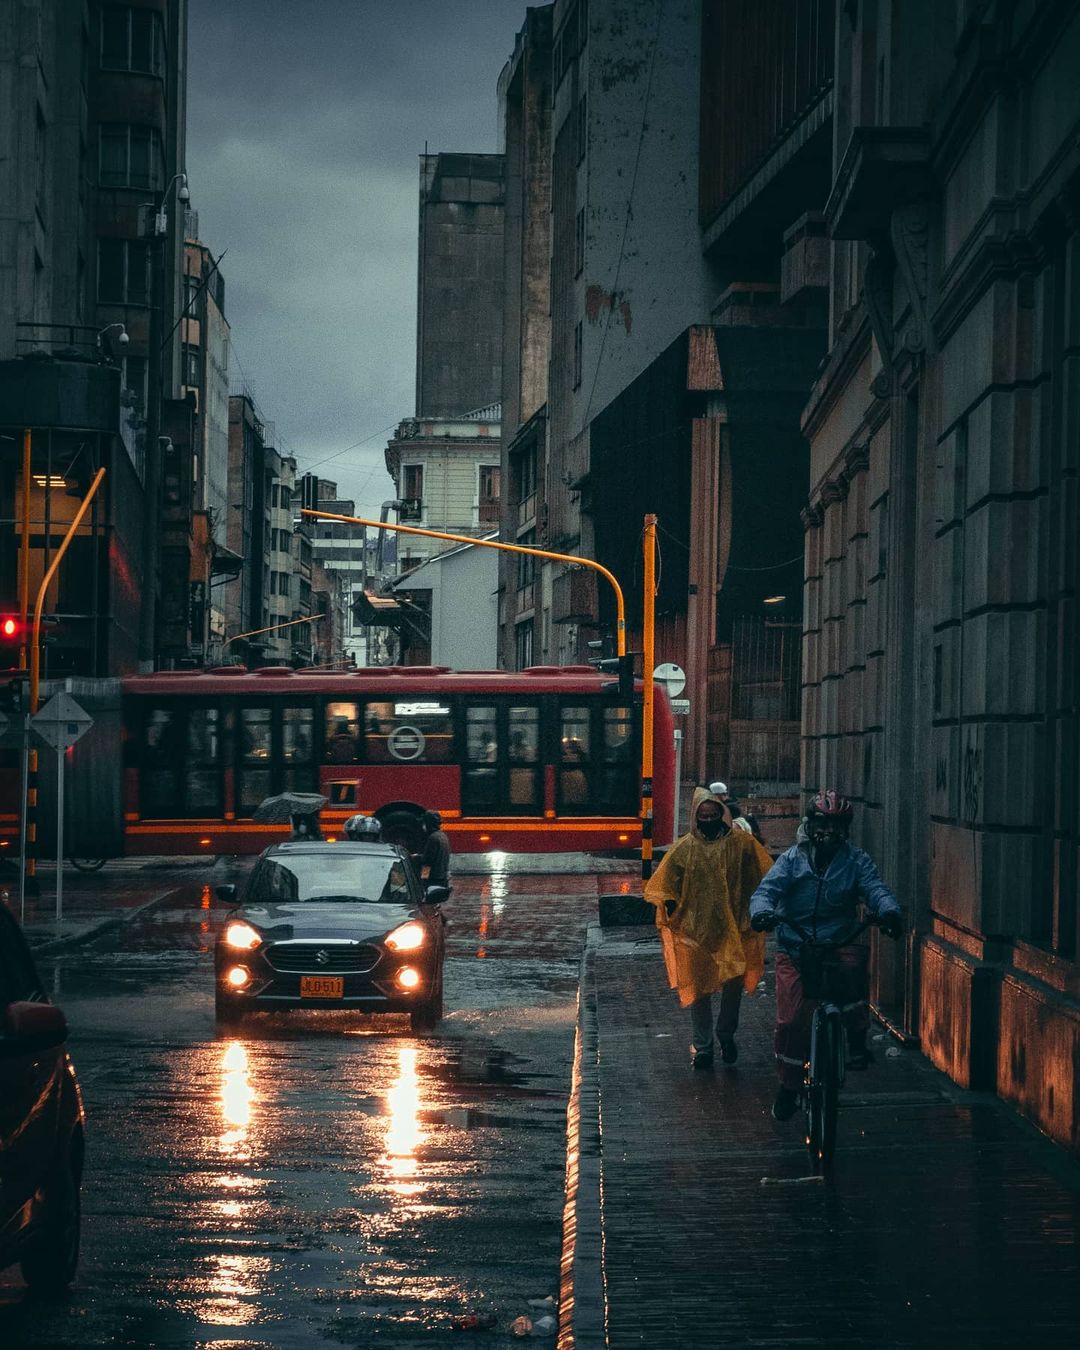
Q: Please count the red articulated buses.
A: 1